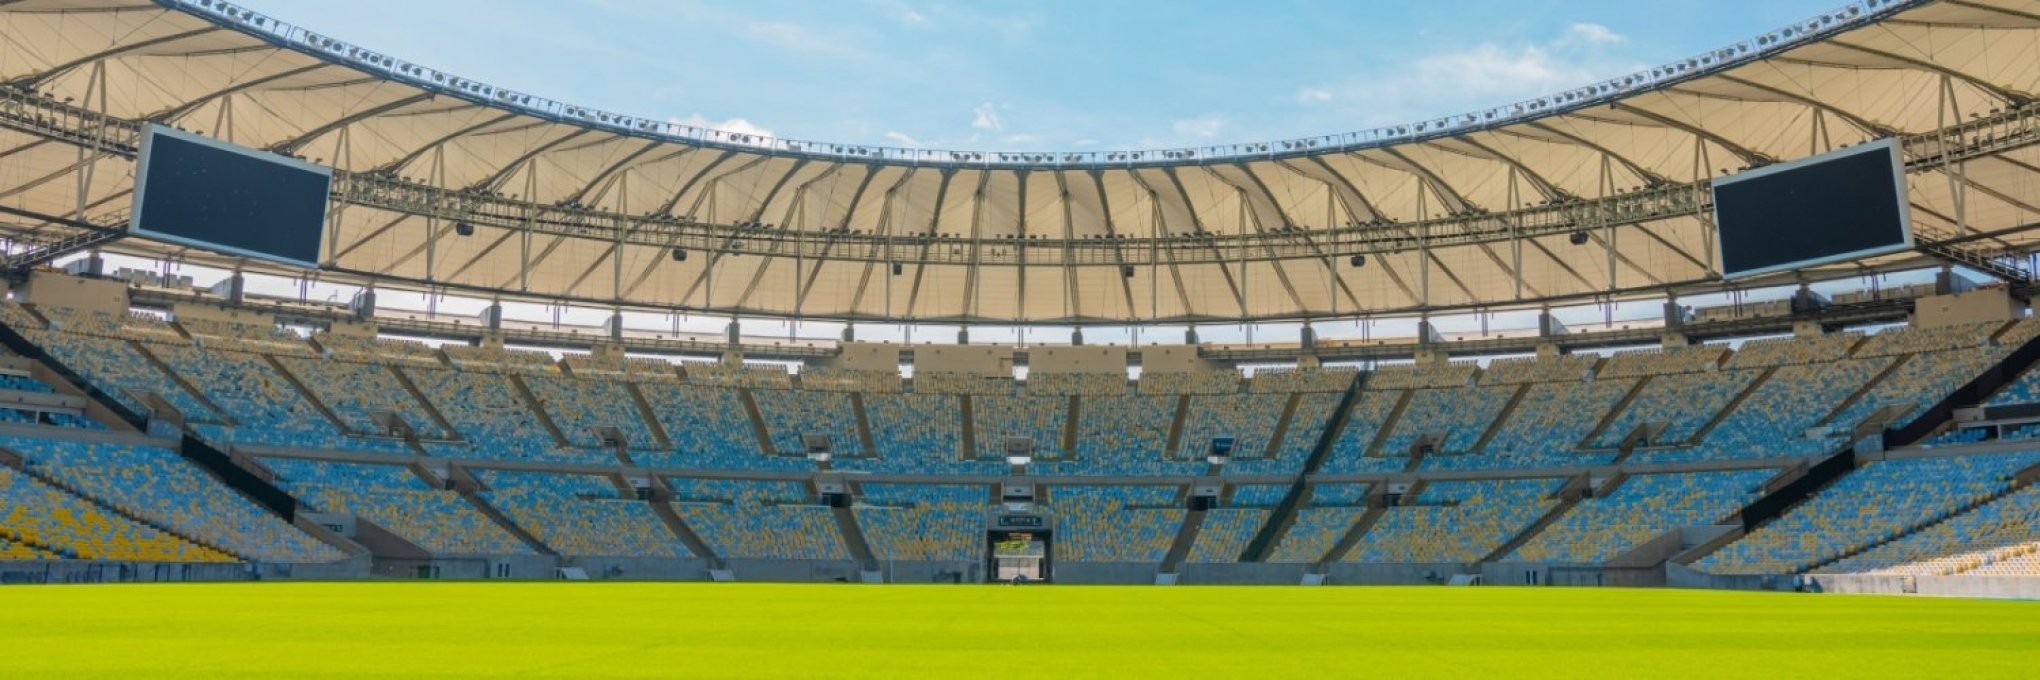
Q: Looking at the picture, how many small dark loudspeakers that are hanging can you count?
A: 6